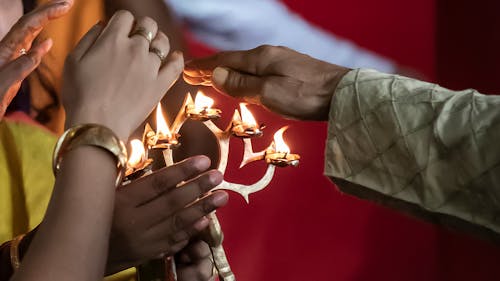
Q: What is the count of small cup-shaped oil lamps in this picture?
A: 5